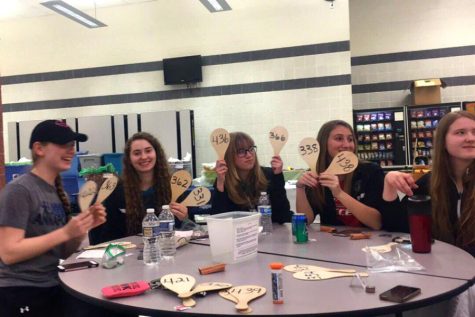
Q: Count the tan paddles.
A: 15